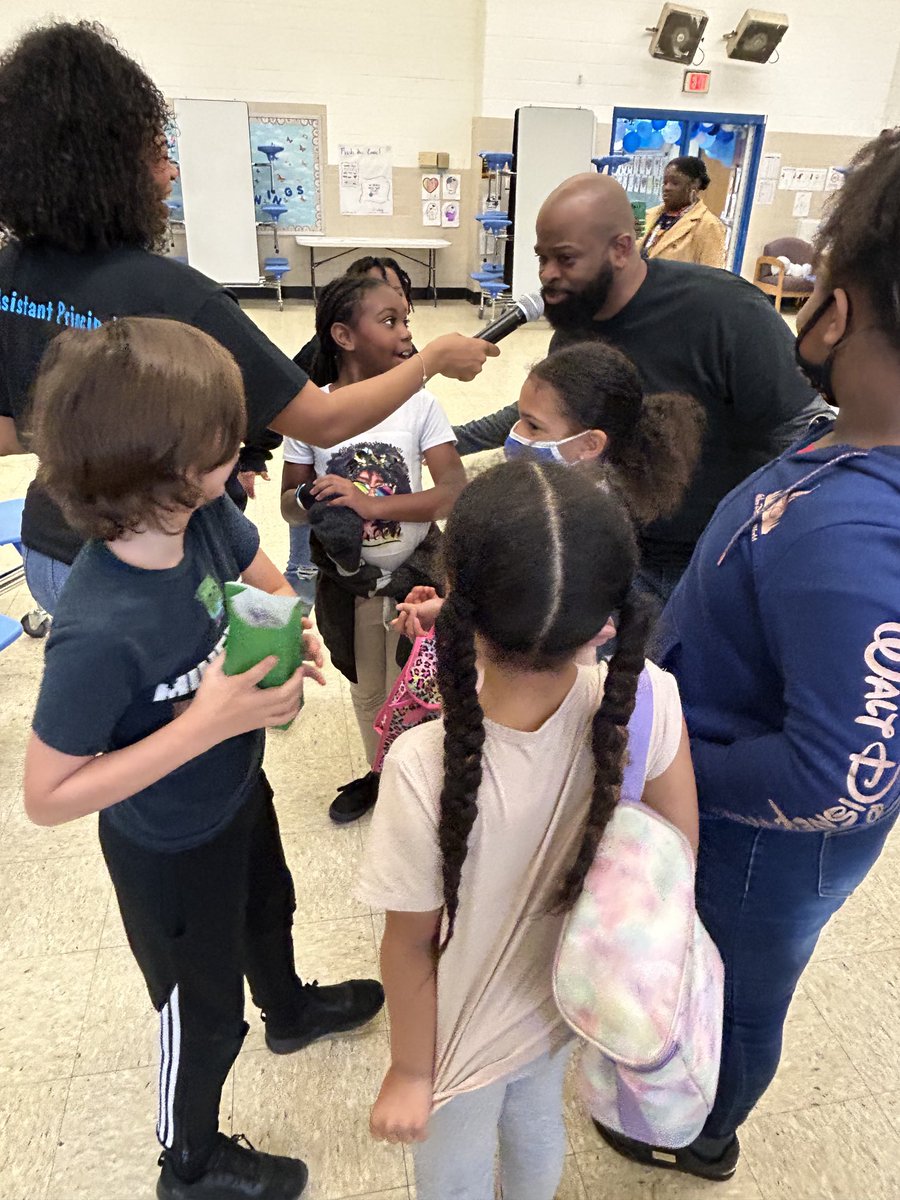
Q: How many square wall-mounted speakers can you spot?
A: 2